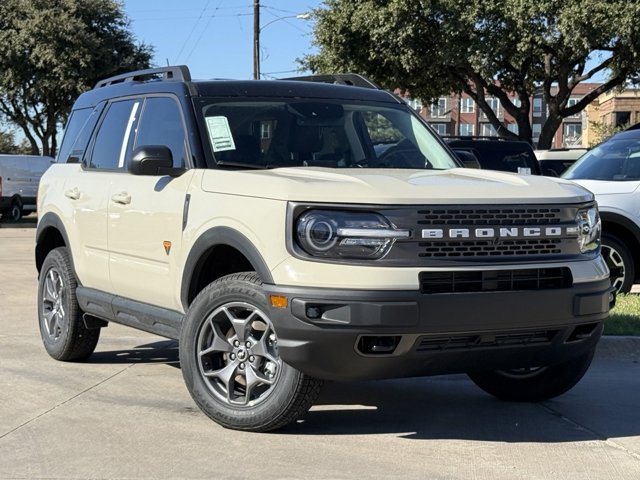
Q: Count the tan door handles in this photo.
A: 2